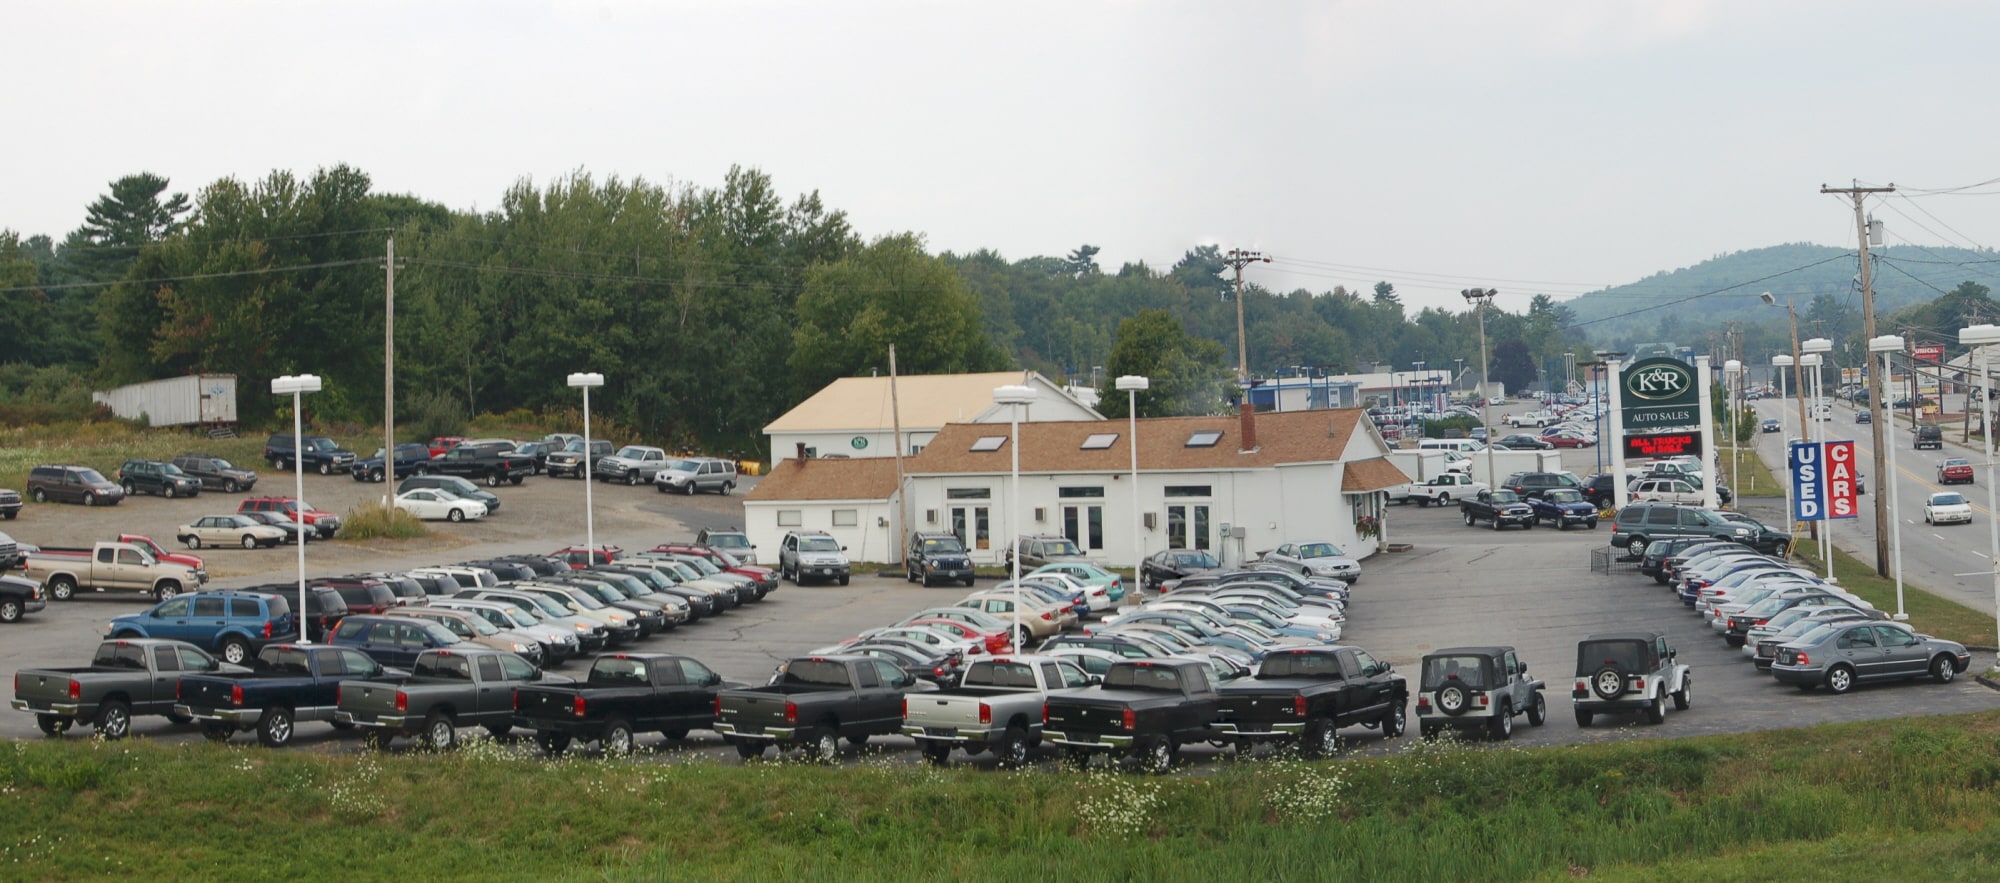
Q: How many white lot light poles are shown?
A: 10